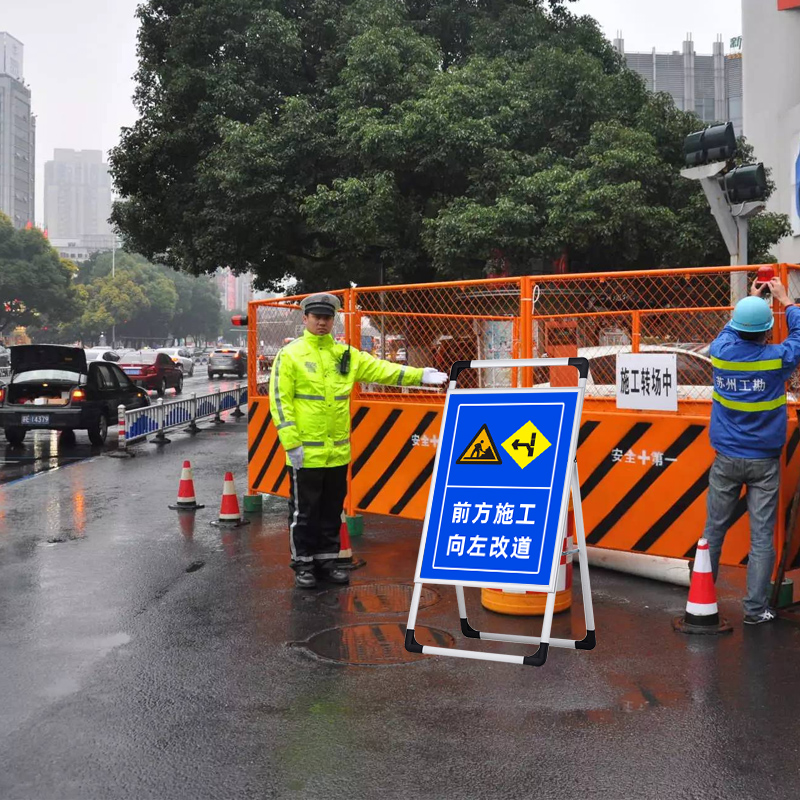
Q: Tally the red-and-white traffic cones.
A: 4